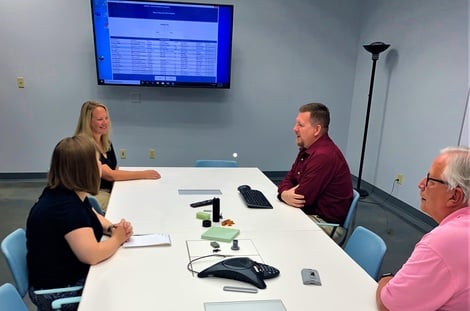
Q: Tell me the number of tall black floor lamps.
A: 1